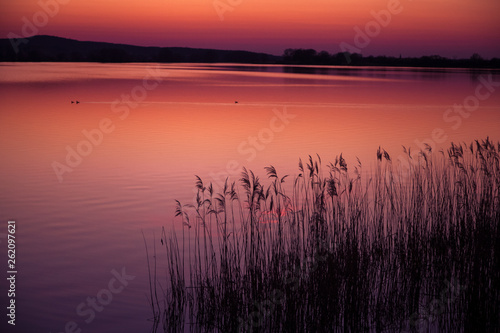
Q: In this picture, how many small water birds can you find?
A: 3